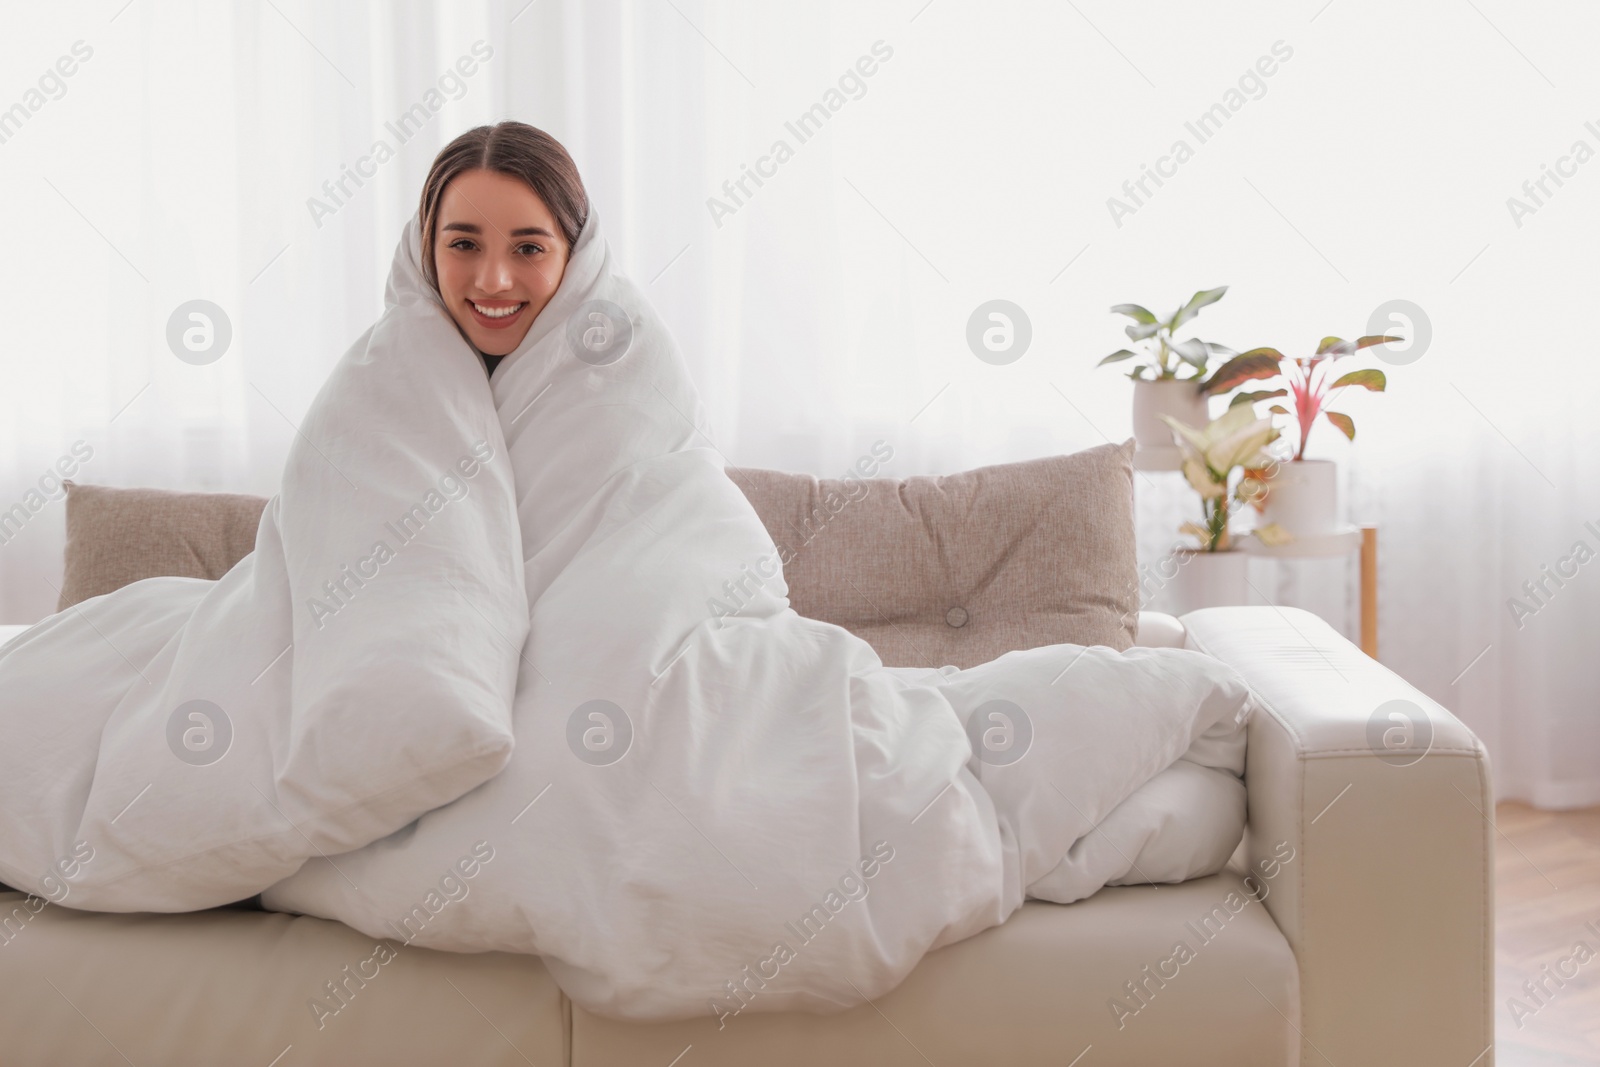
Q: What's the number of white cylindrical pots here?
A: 3